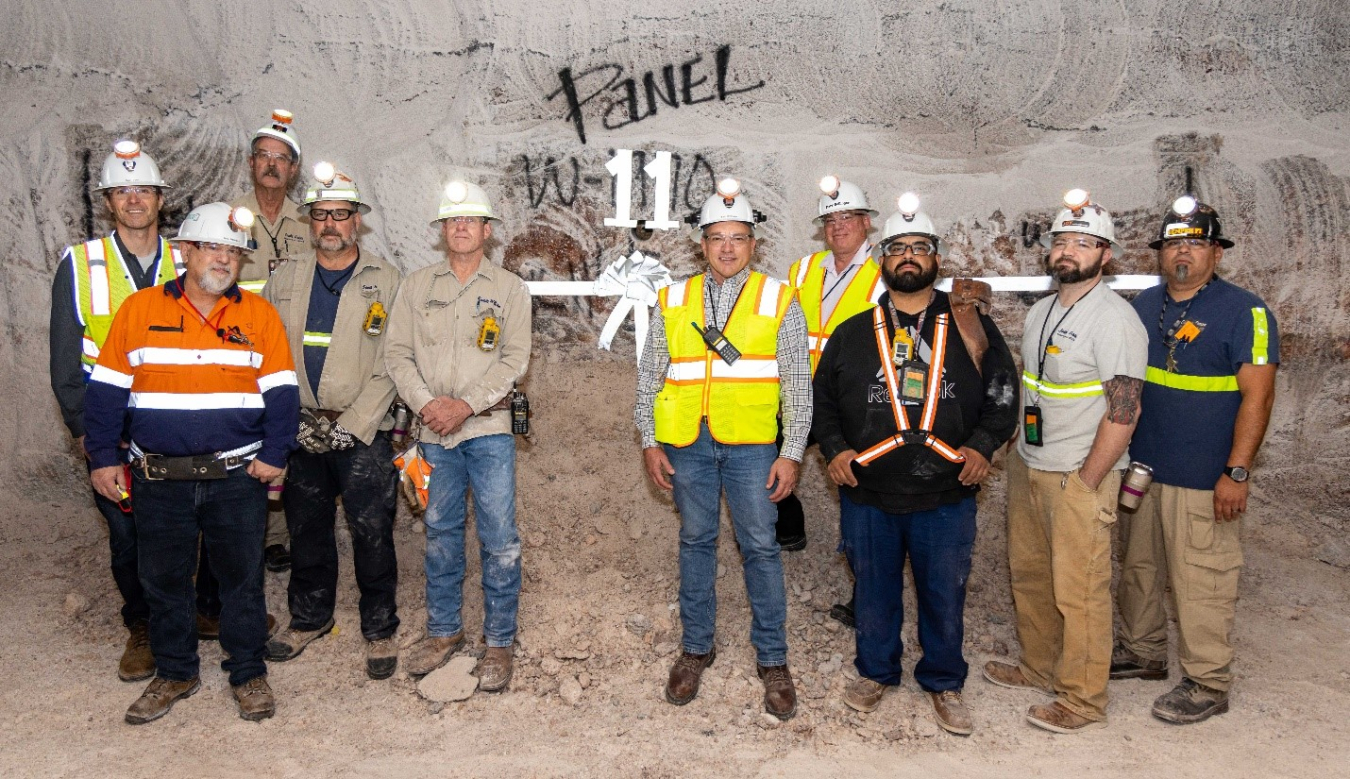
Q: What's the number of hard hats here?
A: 10